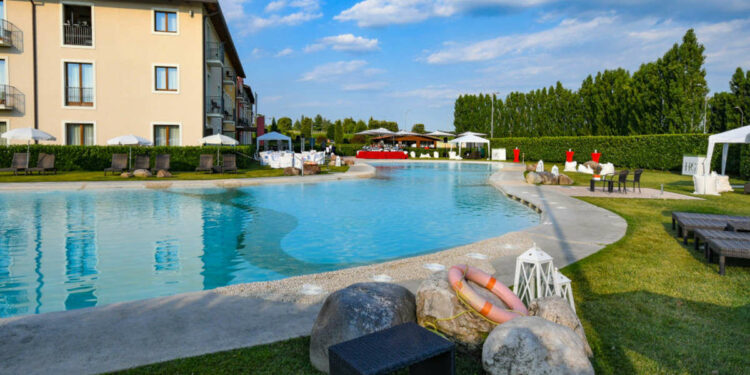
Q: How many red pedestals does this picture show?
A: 3